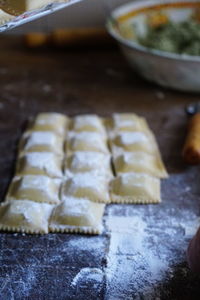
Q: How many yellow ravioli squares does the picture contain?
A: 14